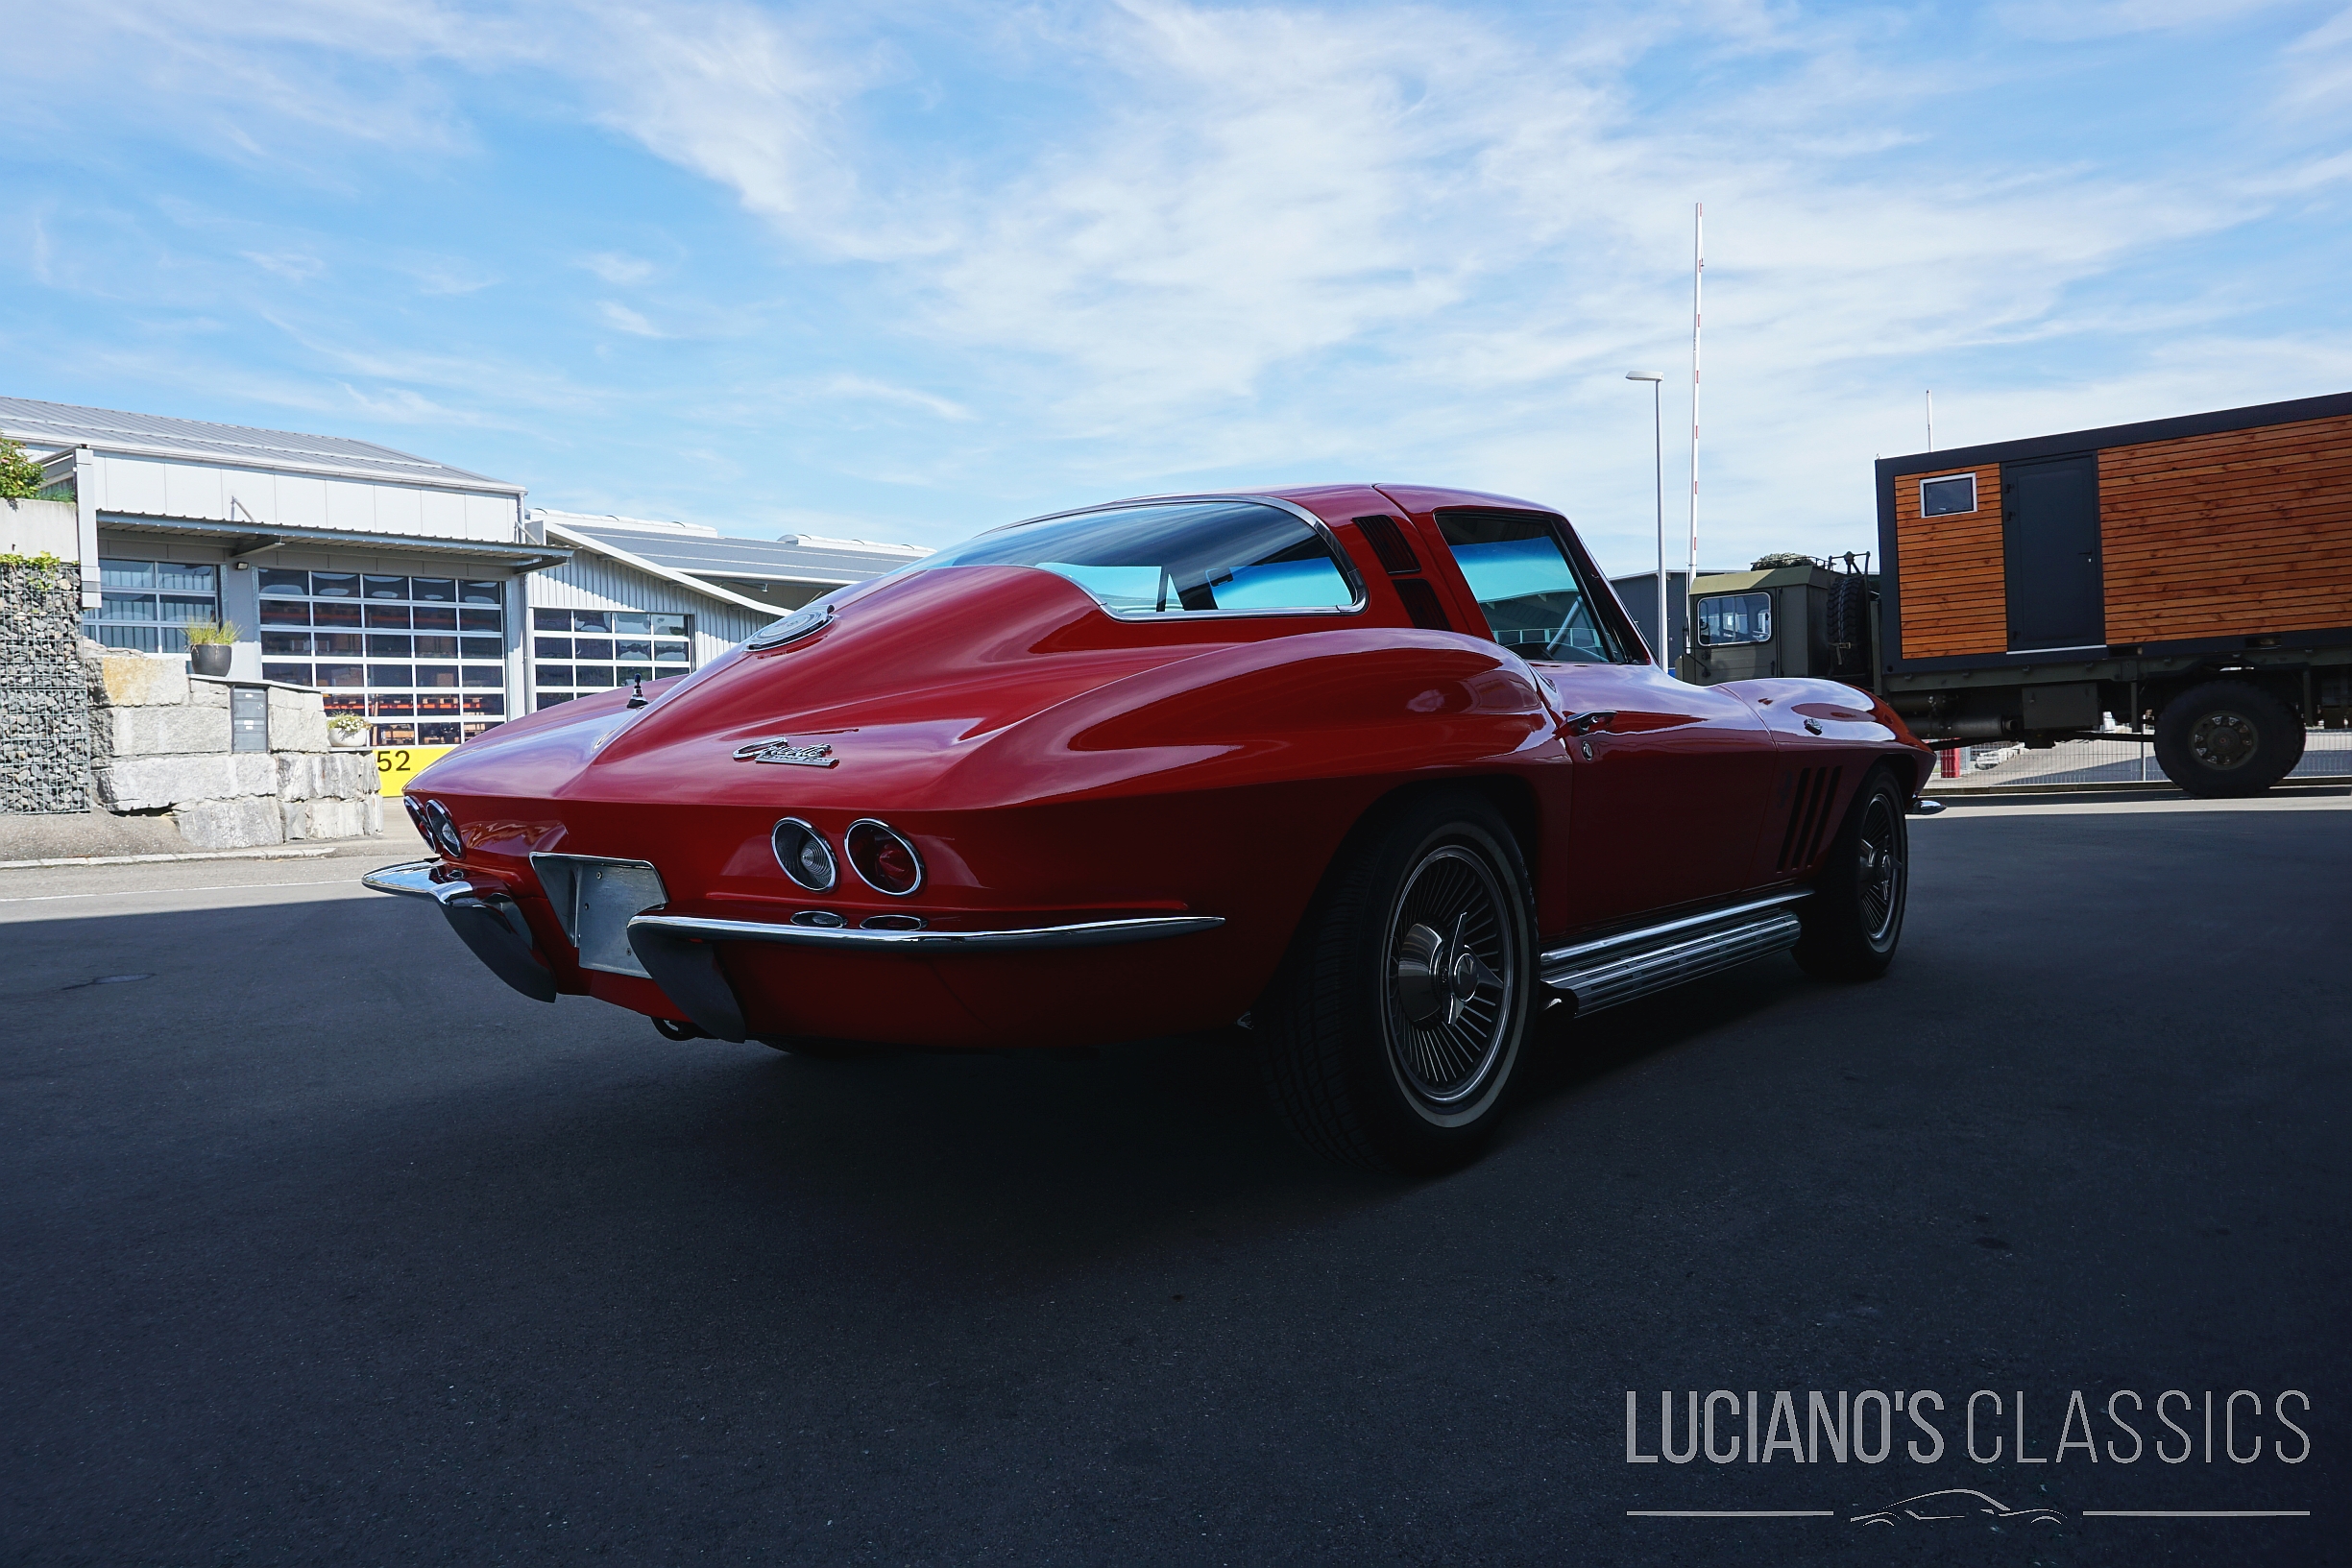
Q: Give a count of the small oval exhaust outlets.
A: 2